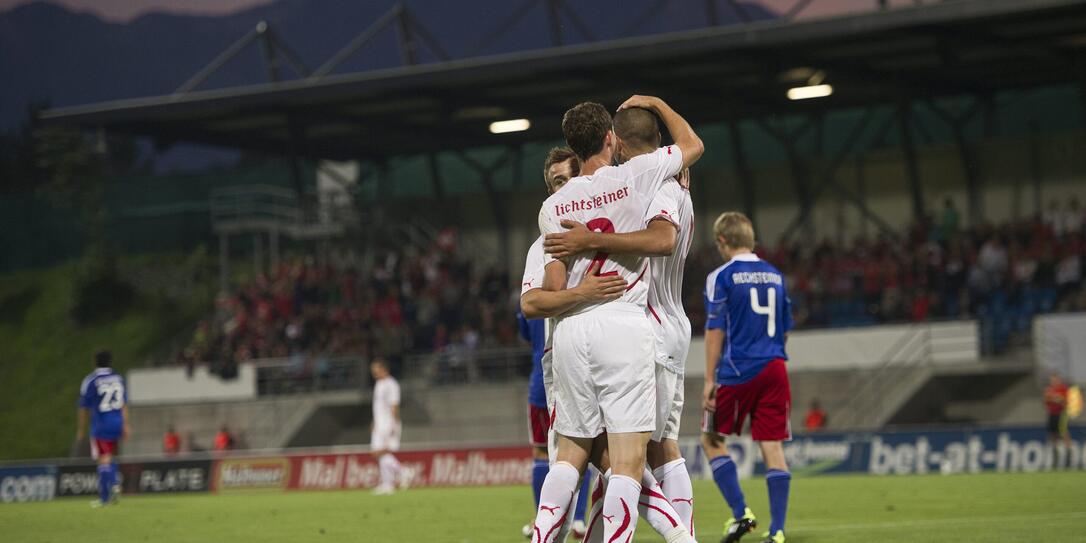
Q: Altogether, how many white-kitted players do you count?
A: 4